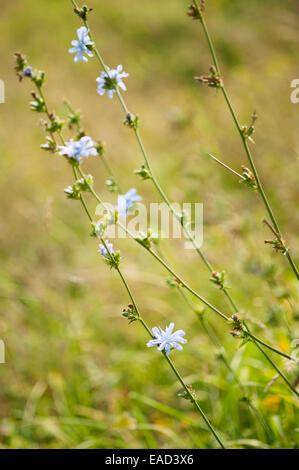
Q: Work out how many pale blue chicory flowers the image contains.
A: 6